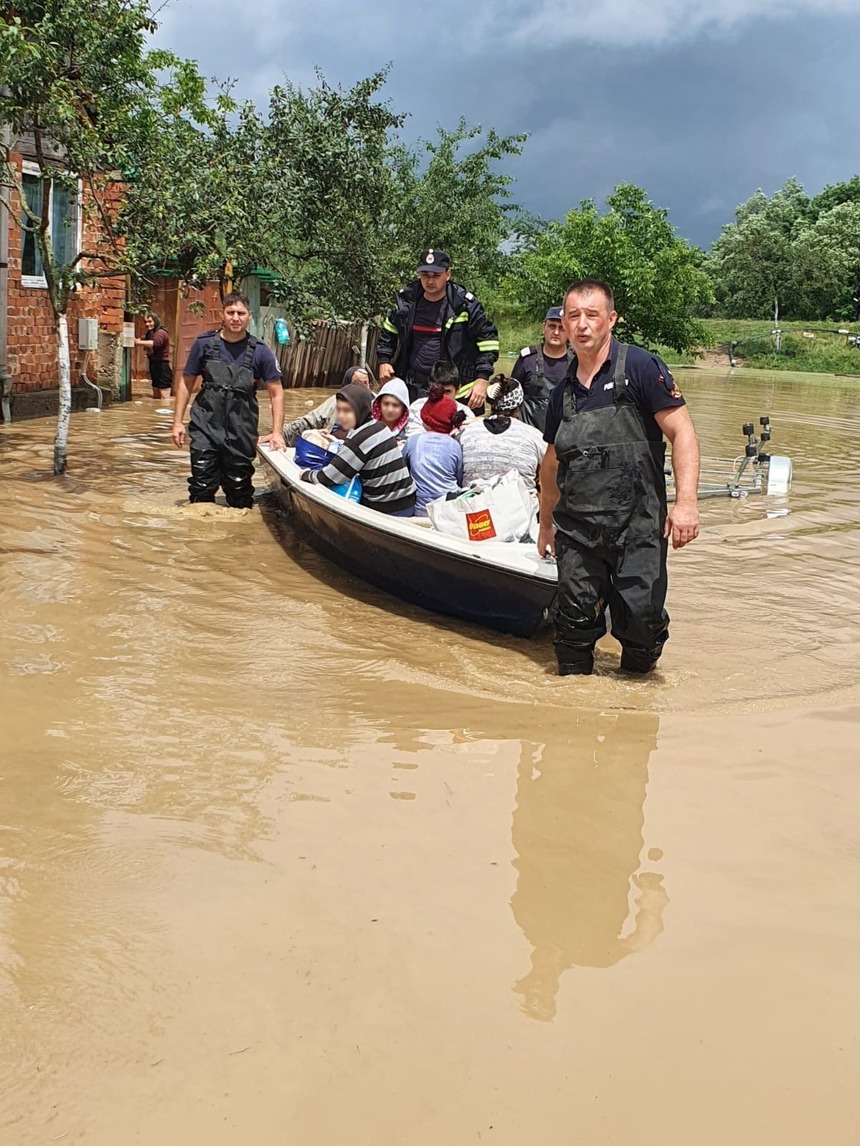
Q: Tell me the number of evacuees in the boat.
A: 6